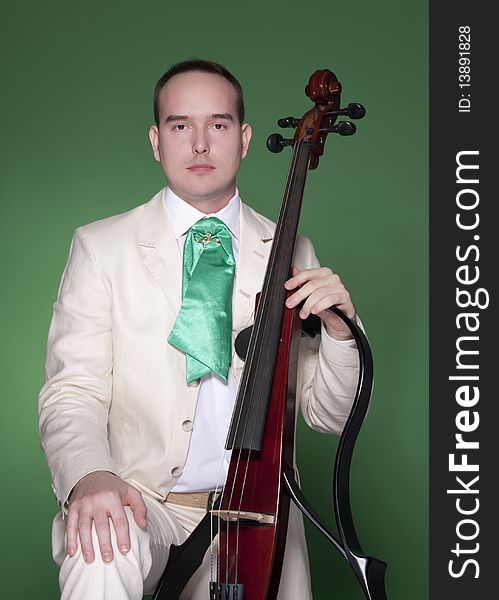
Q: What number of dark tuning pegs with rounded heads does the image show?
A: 4